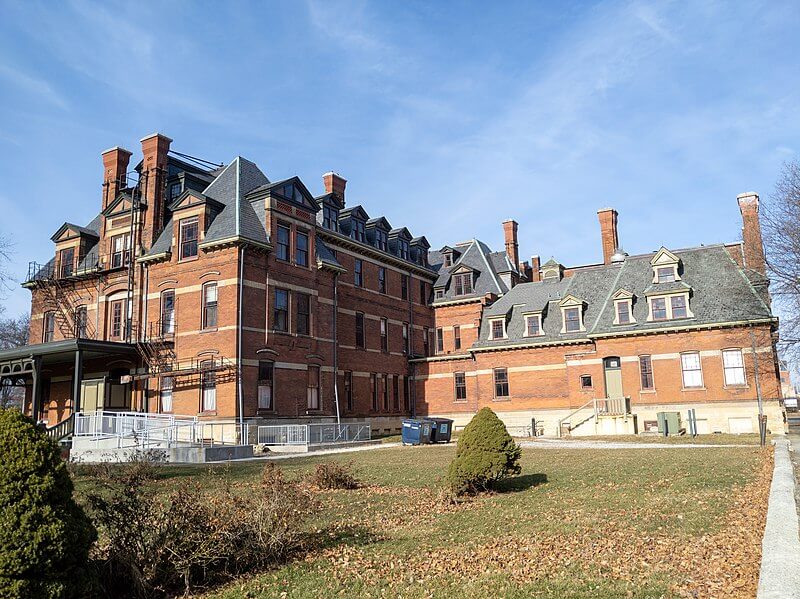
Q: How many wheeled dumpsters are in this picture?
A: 2